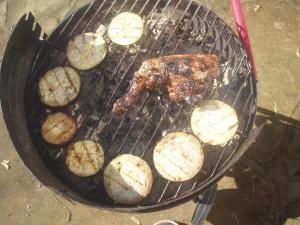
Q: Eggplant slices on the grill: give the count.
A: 8